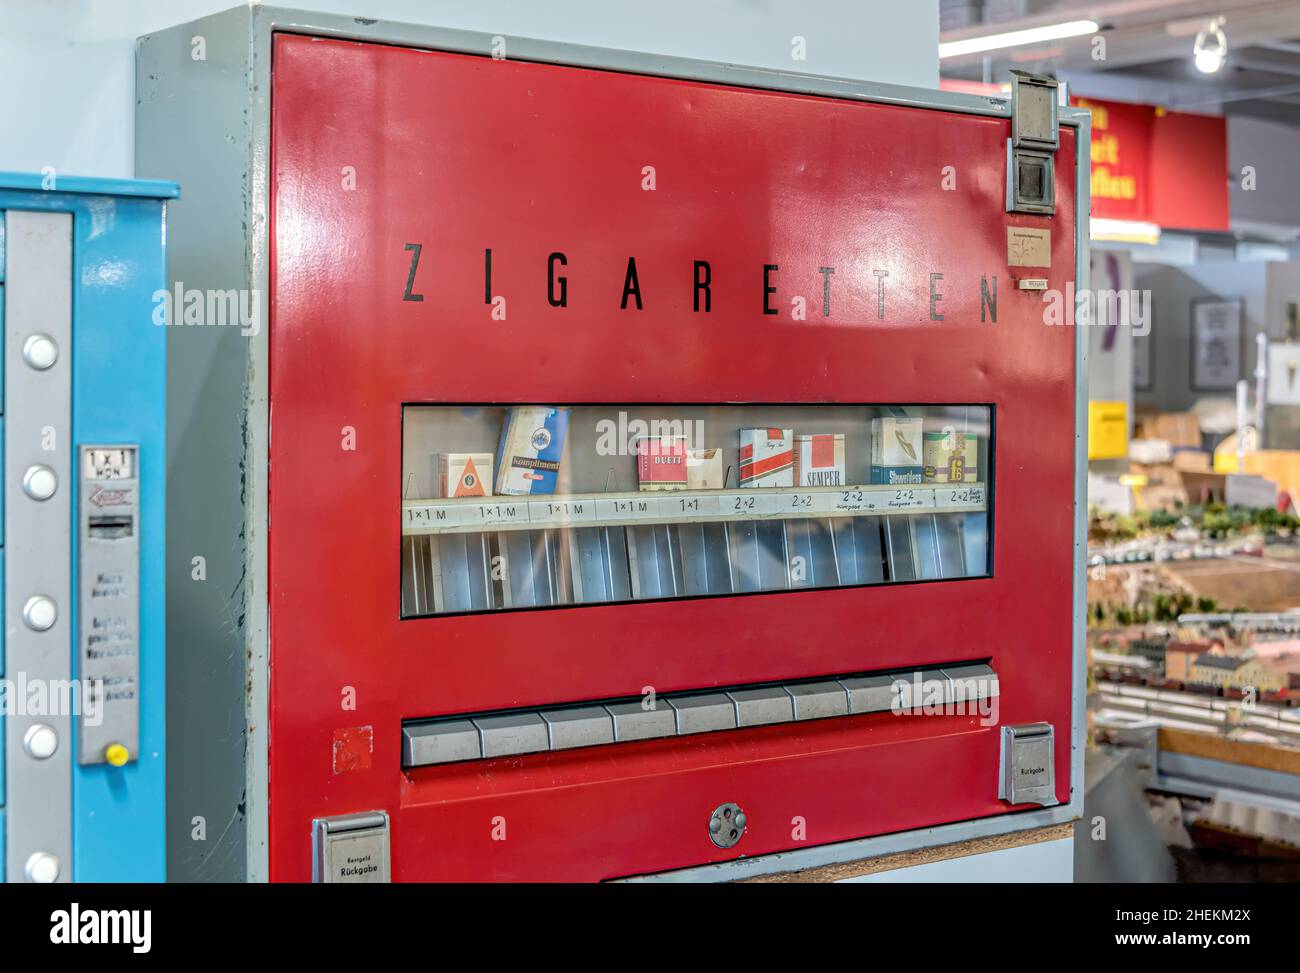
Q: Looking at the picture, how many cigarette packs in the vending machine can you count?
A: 8